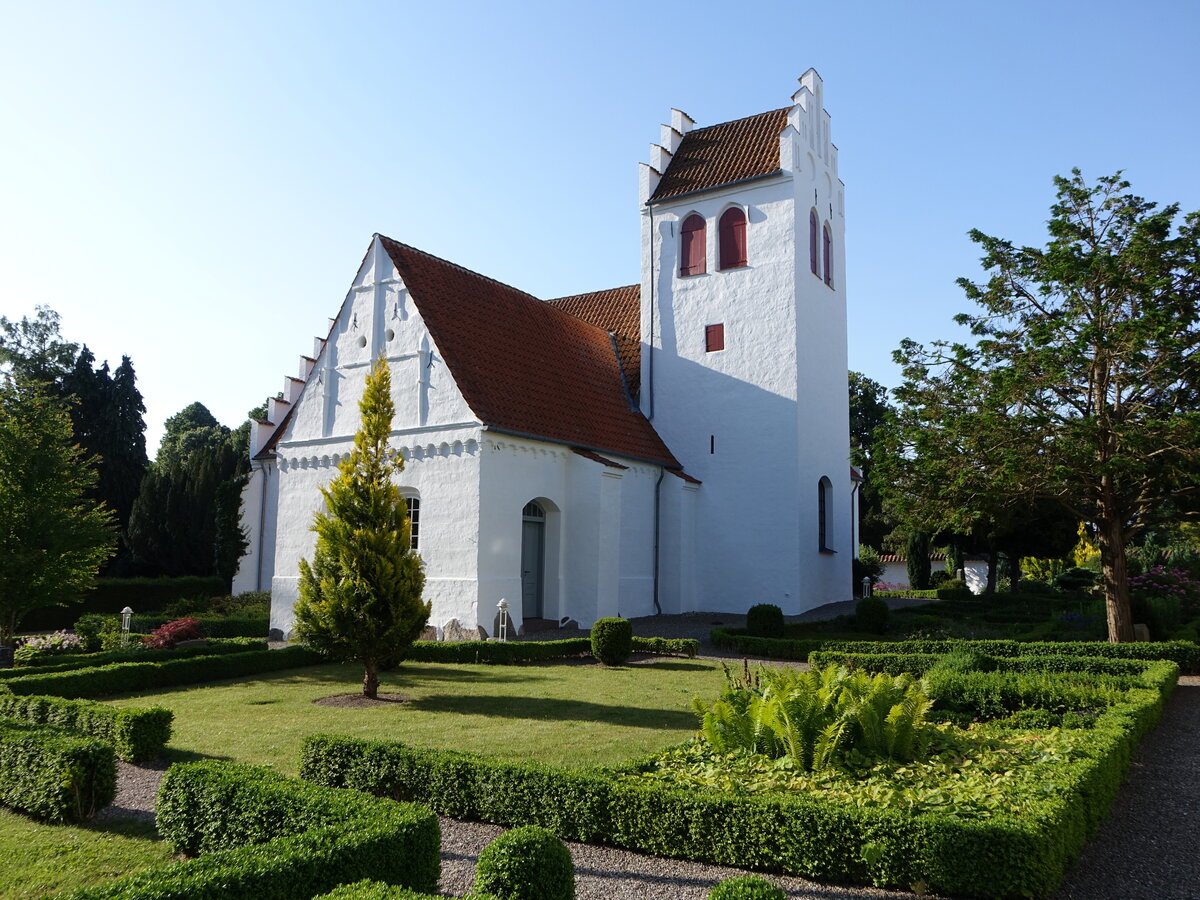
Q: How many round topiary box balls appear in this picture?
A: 5